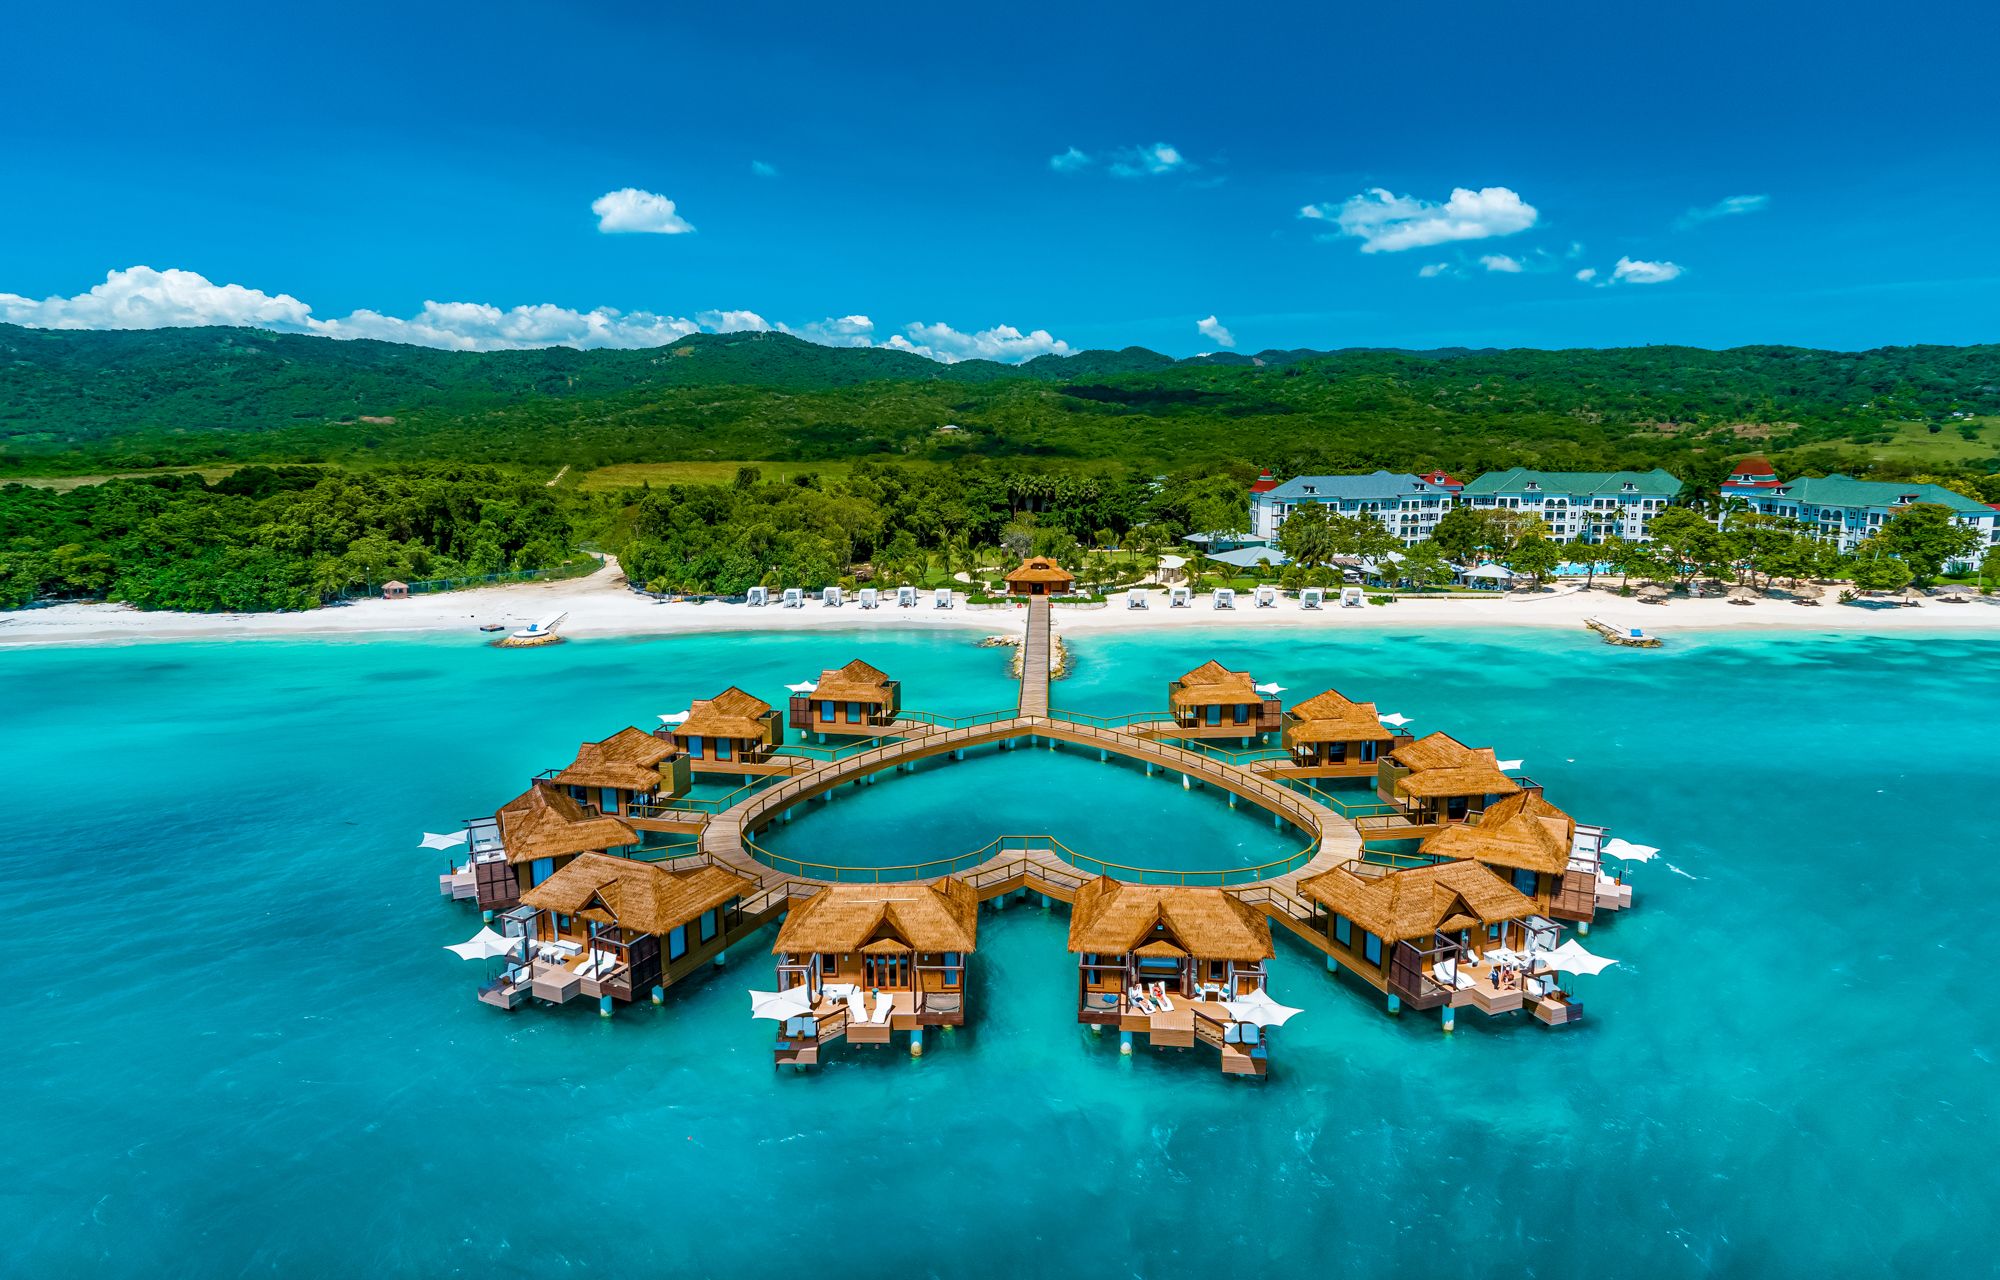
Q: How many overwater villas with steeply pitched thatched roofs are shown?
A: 12